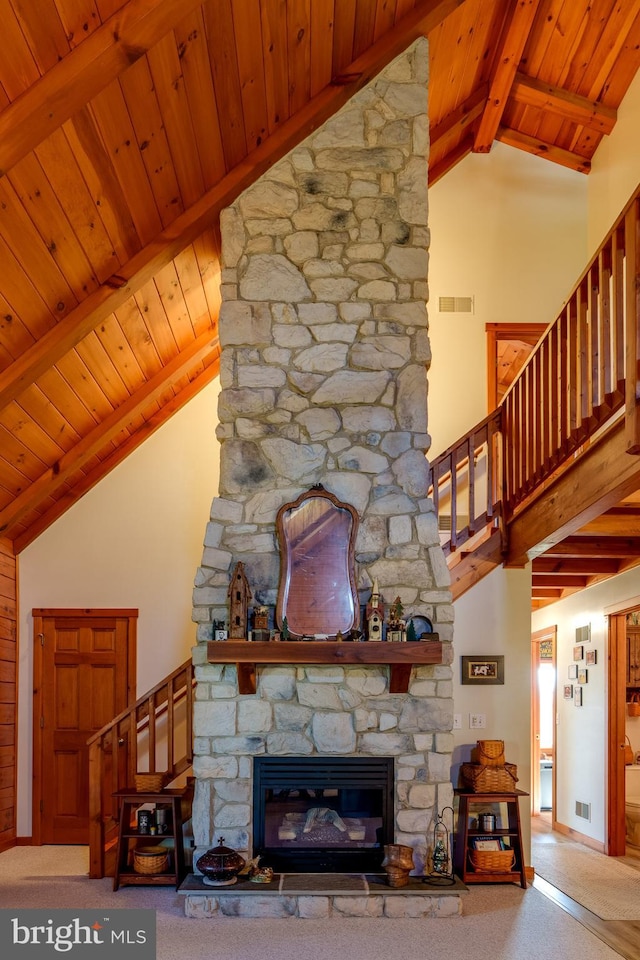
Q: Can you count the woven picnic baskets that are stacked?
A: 2